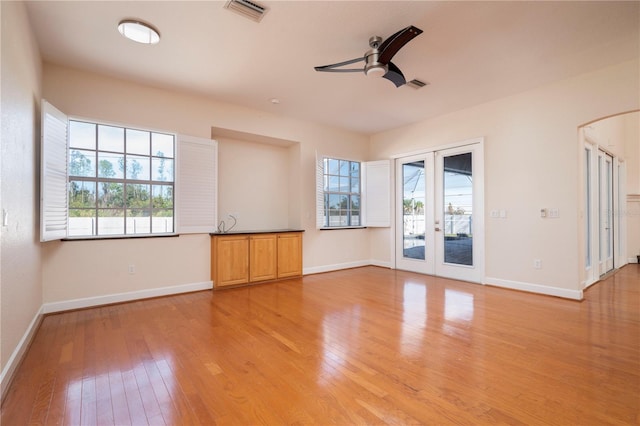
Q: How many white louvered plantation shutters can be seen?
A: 4